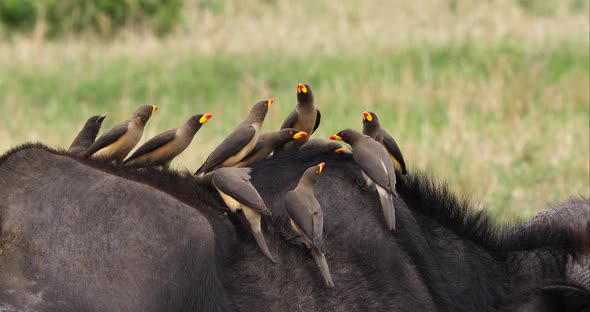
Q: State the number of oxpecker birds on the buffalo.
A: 11